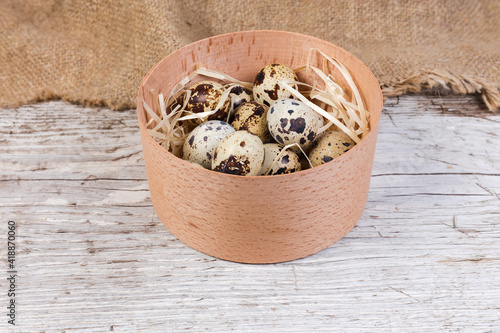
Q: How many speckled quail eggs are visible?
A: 9